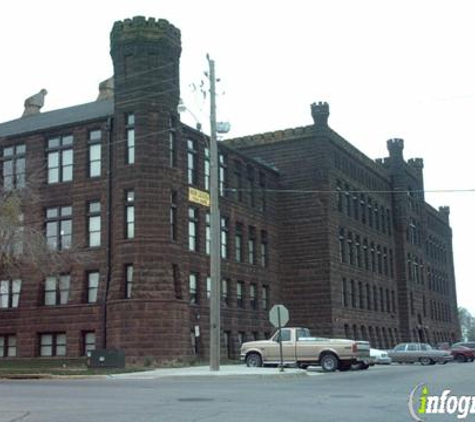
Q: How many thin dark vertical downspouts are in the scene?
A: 1